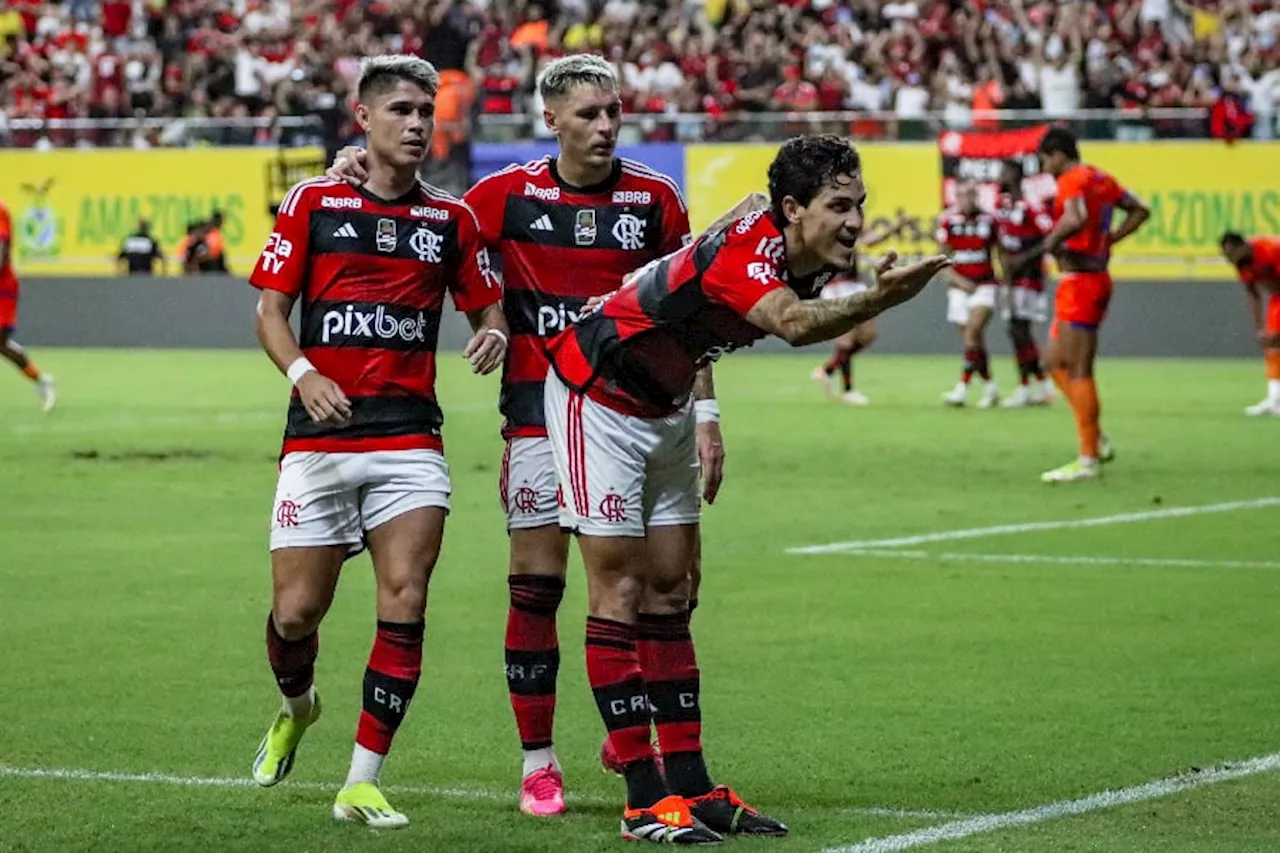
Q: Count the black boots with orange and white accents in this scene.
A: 2